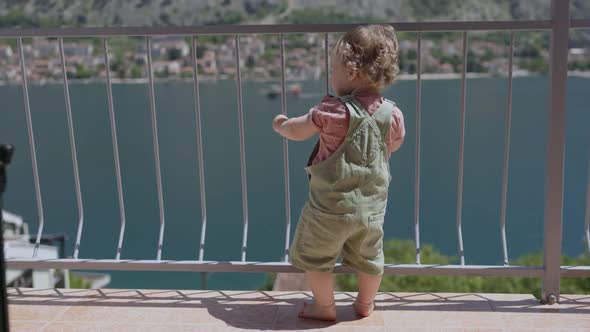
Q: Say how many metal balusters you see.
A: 12